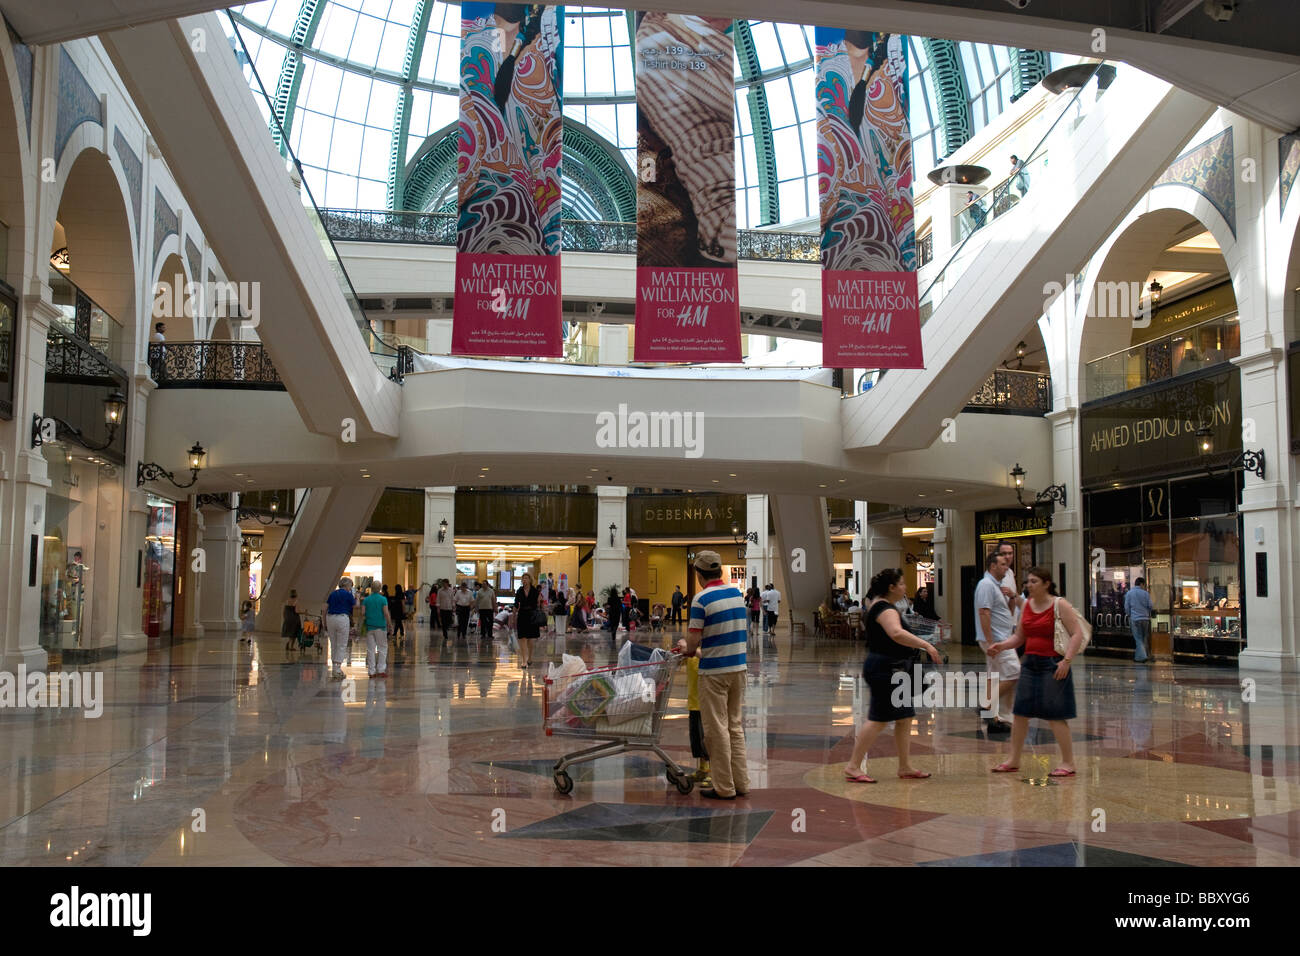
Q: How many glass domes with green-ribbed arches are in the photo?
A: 1